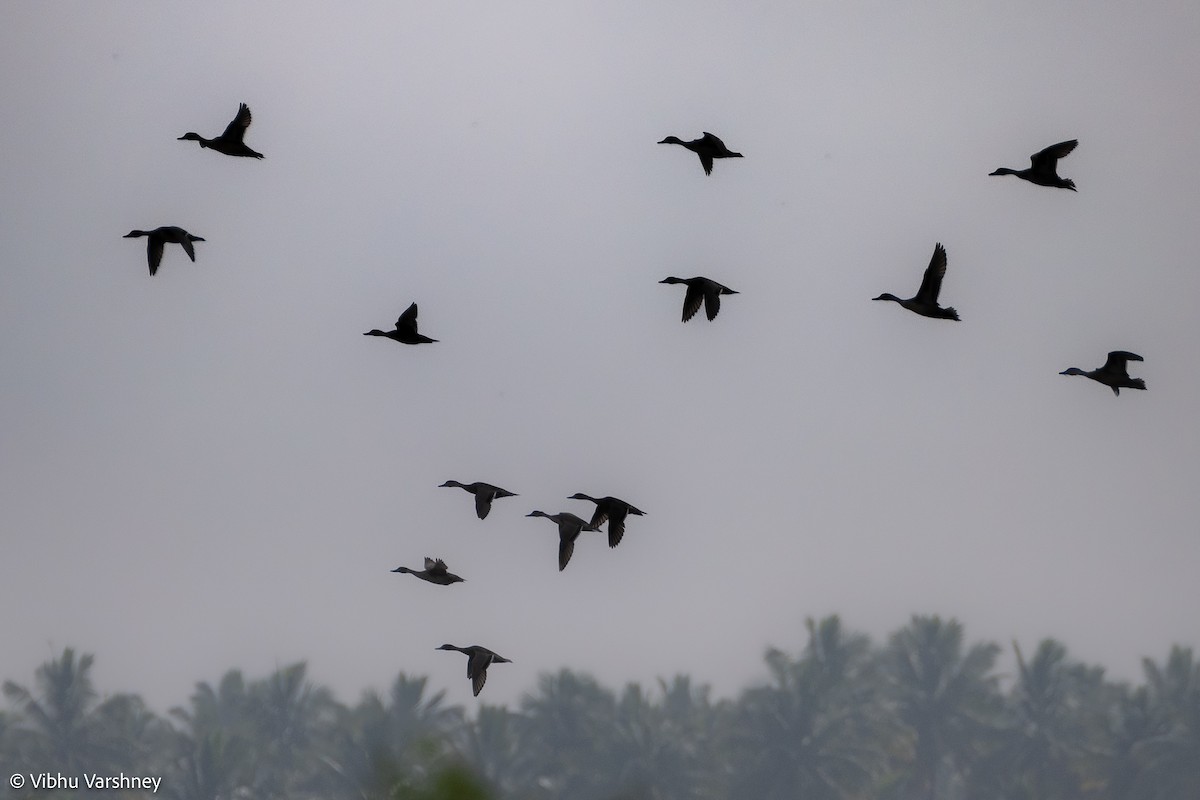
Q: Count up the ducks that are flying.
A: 13